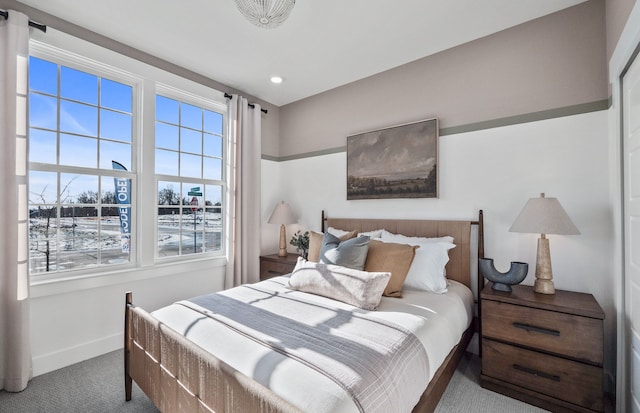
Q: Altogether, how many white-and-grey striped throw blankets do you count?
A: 1